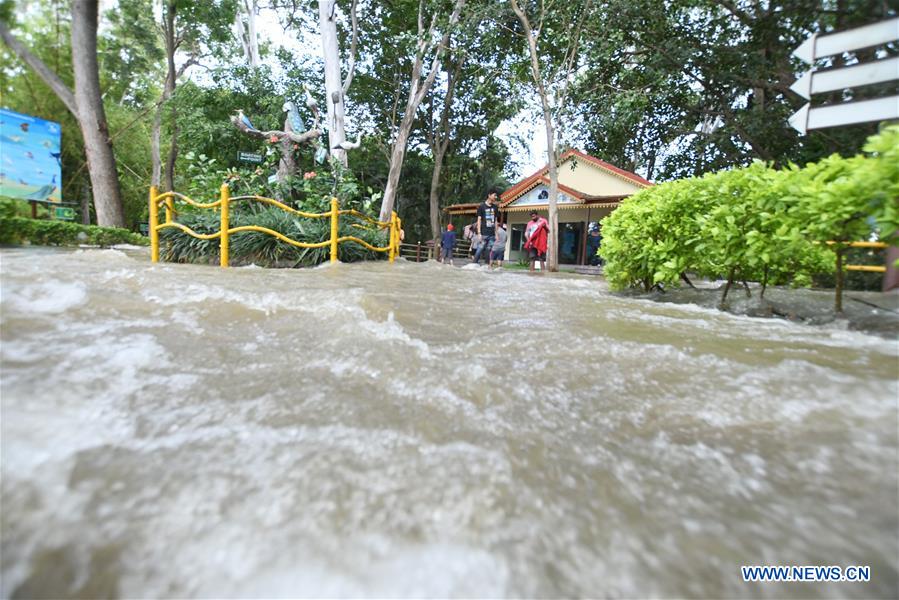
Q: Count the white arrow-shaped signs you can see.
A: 3